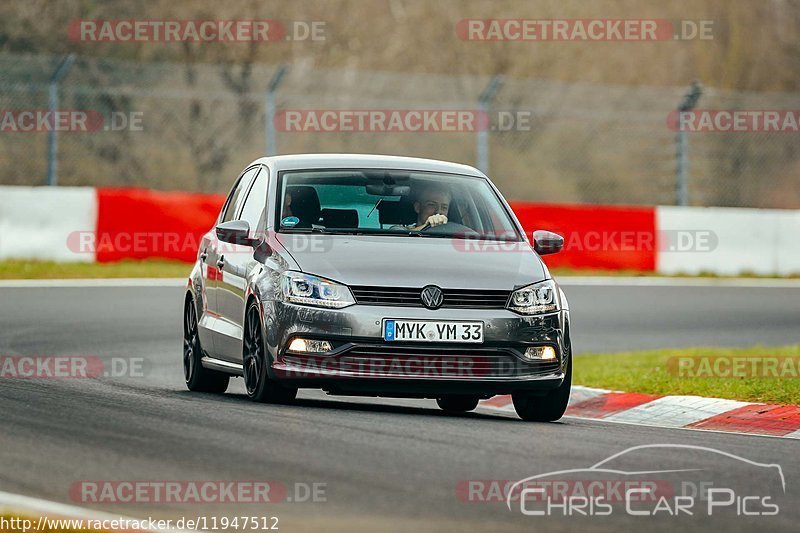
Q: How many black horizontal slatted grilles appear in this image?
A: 2